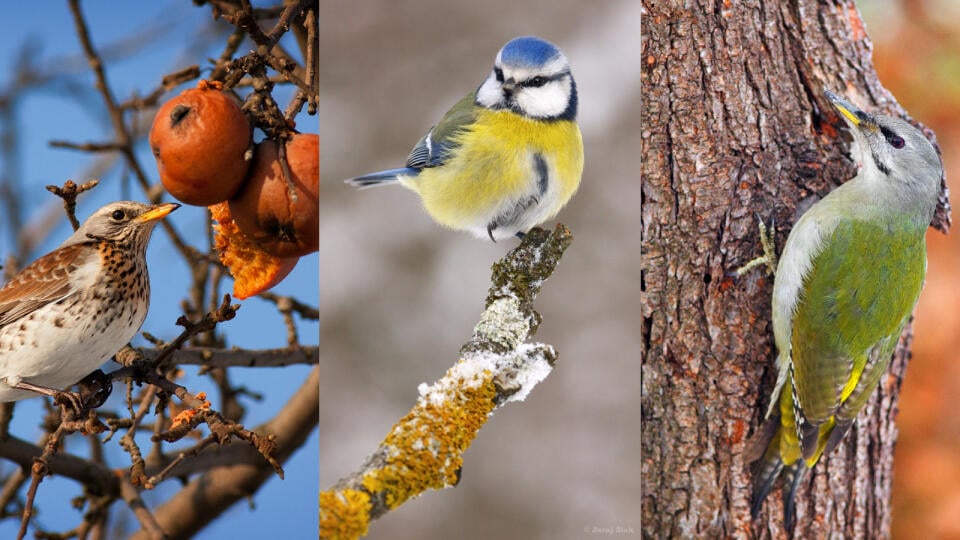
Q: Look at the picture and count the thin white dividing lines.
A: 0